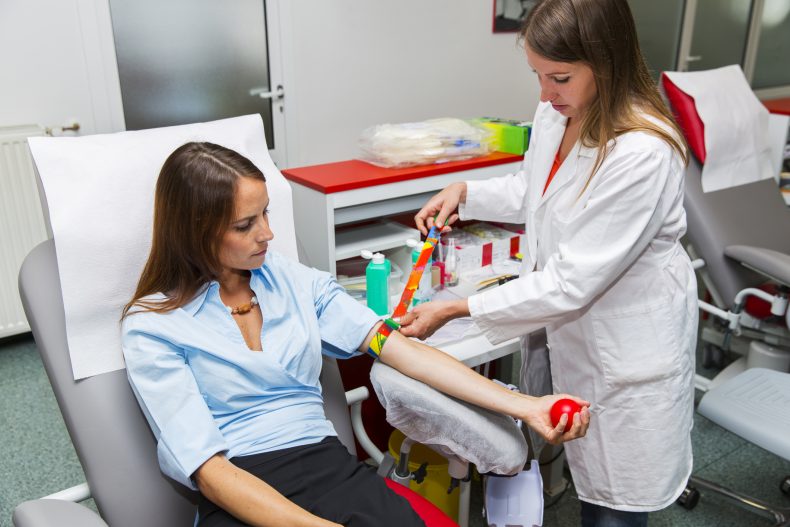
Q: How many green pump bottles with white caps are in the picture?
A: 2